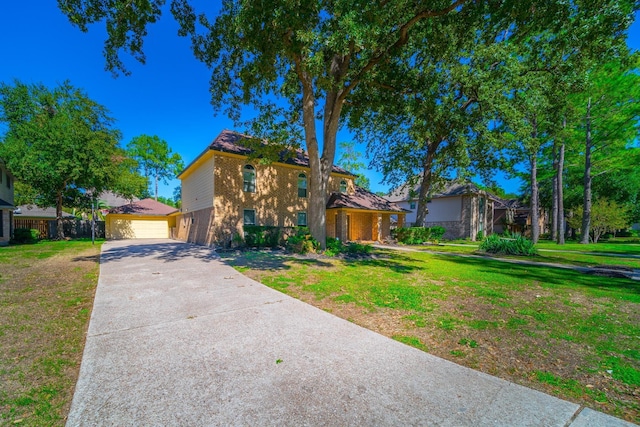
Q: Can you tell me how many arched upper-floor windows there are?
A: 3